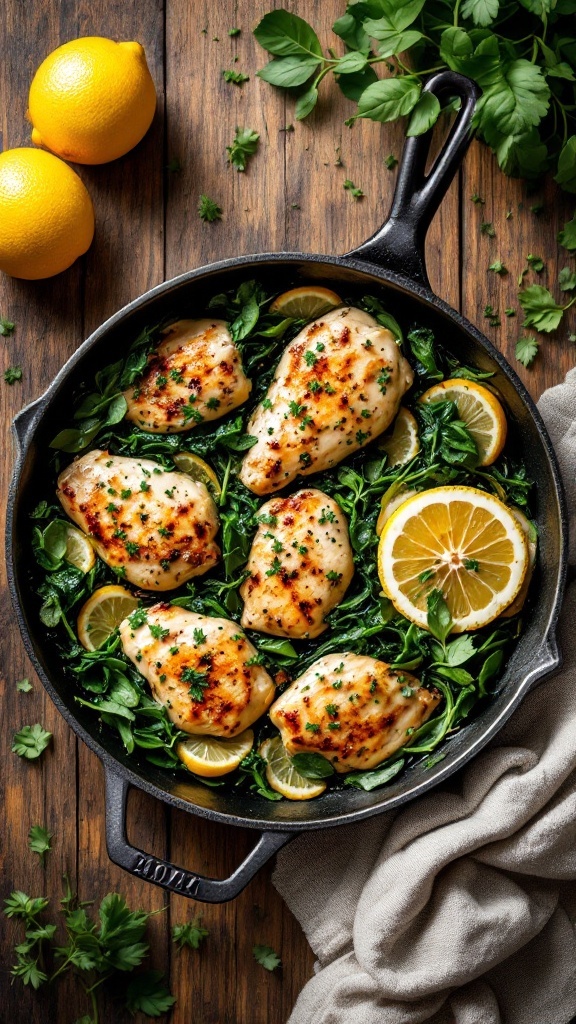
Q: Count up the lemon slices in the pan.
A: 9